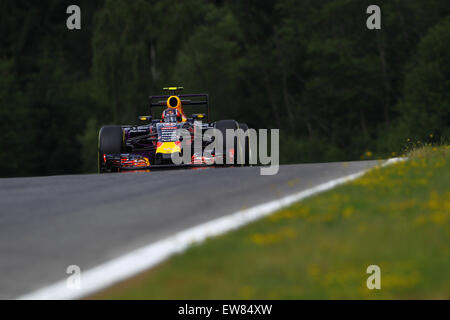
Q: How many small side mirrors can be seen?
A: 2